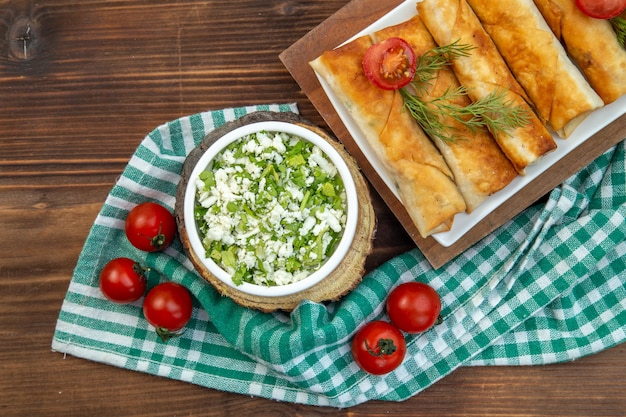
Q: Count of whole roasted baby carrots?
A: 0